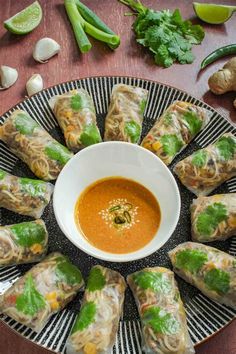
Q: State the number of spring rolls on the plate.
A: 12